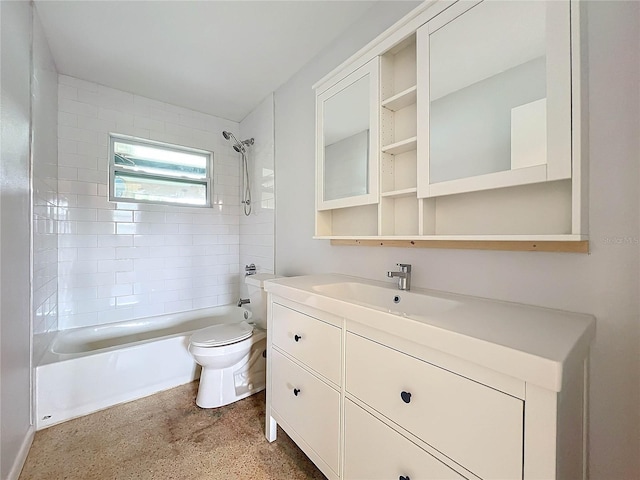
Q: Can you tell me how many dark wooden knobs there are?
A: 4